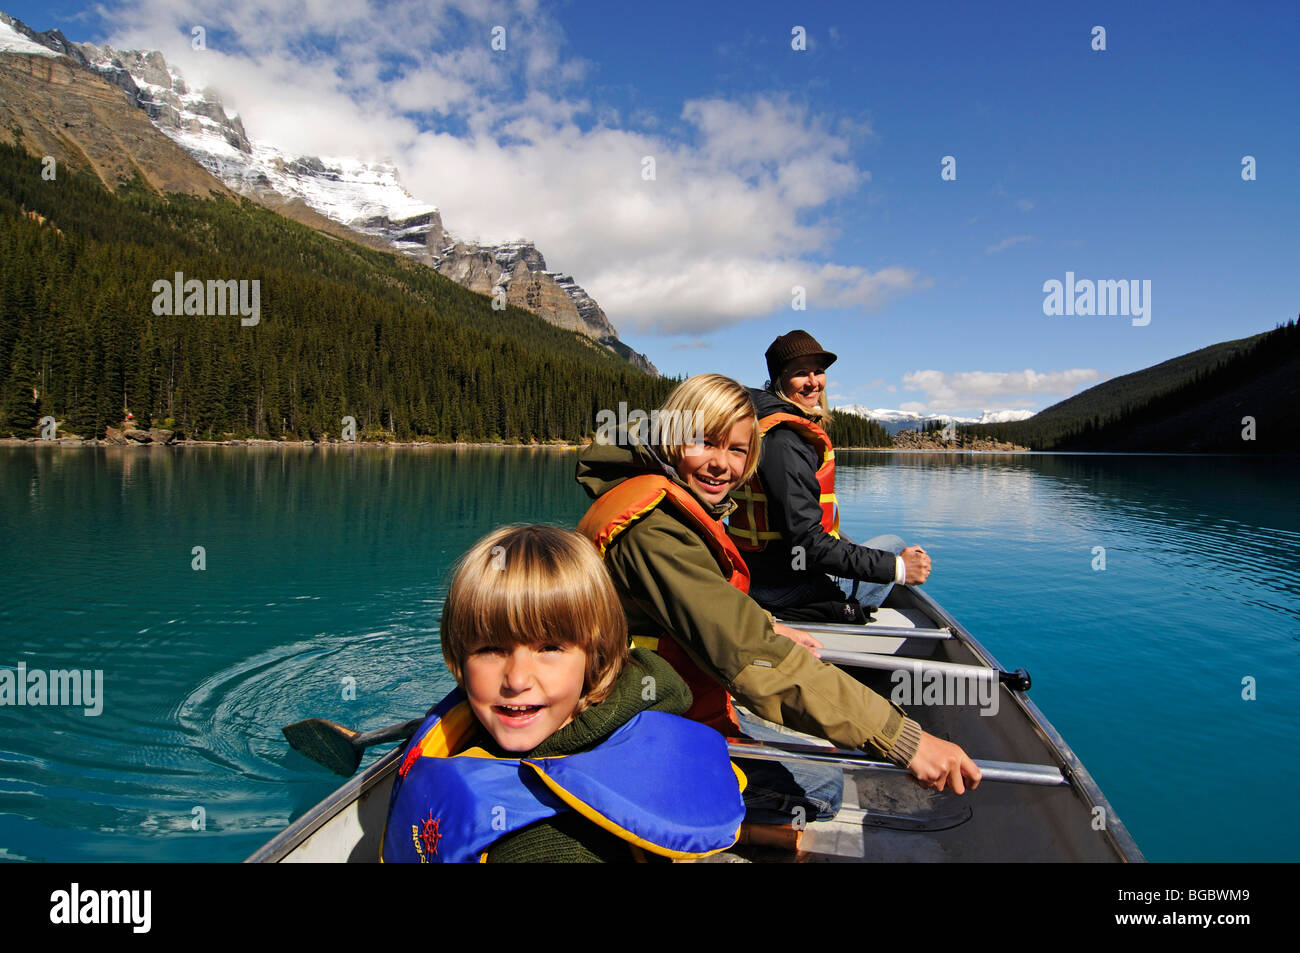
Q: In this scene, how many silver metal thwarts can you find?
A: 2